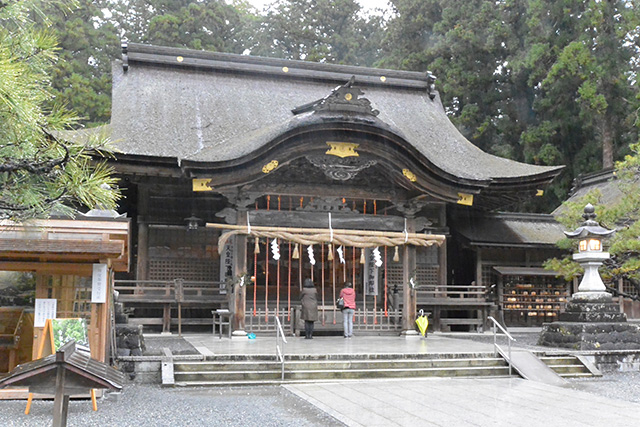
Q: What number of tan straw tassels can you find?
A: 5